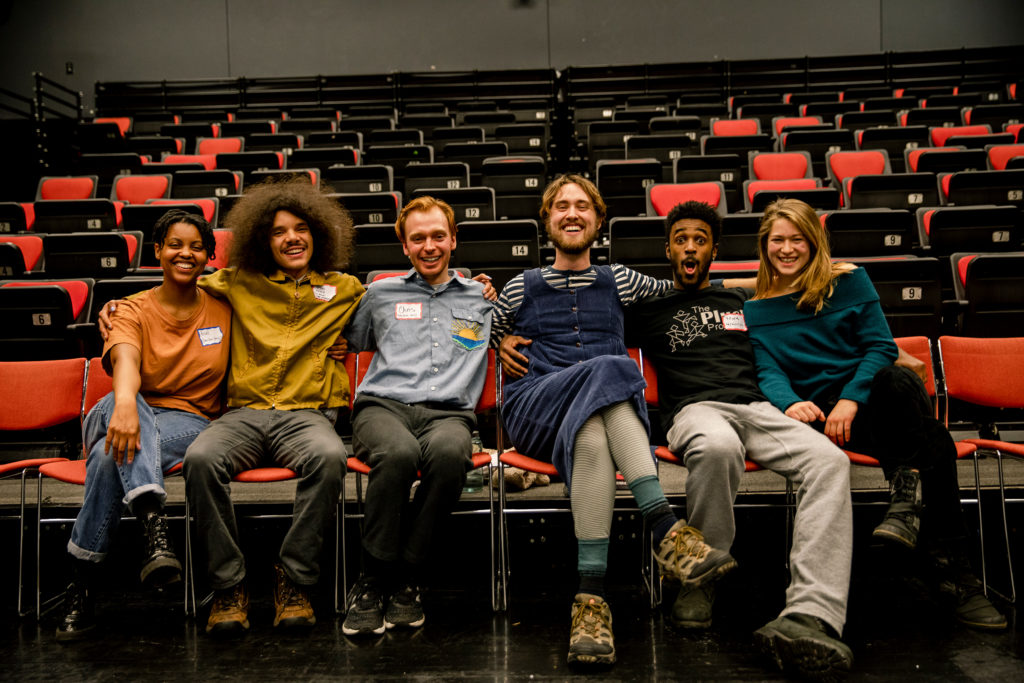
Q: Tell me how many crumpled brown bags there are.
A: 1